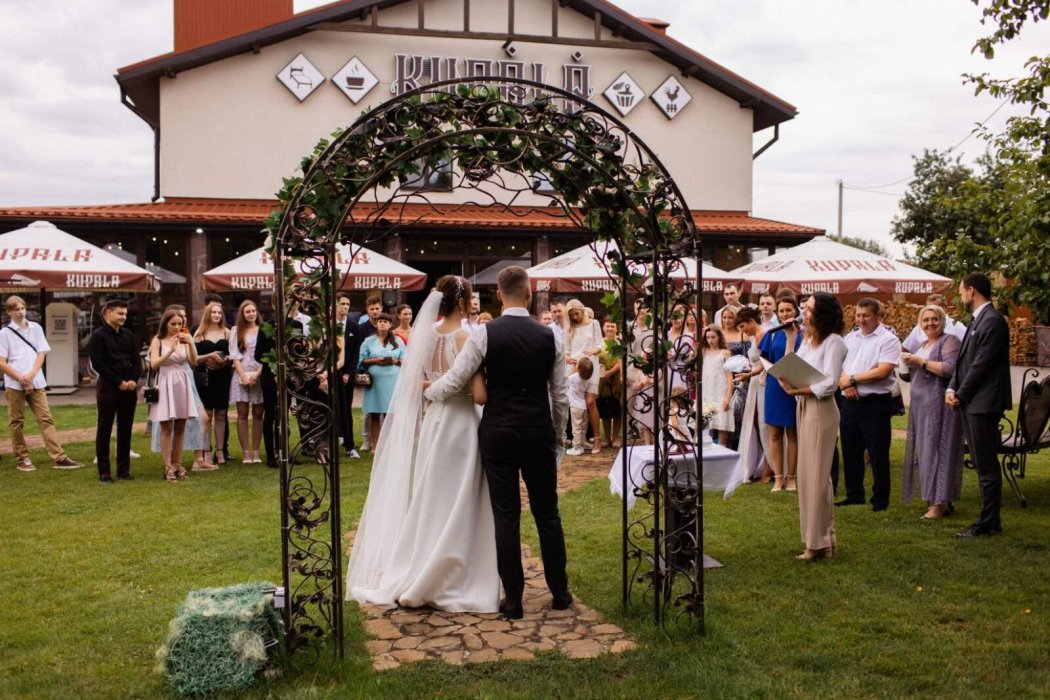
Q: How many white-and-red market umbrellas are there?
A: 4